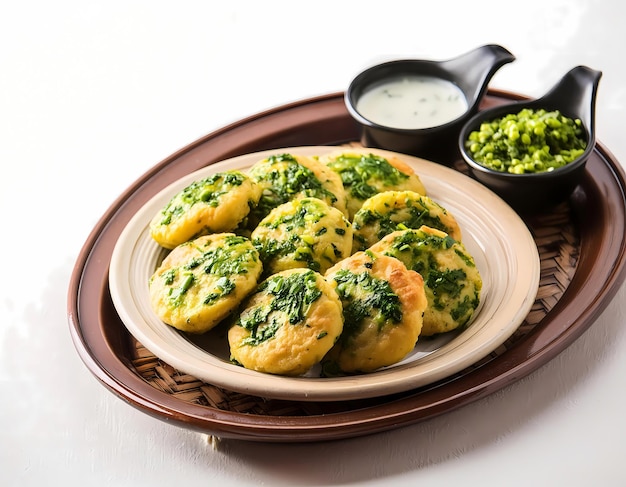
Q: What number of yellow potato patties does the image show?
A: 9